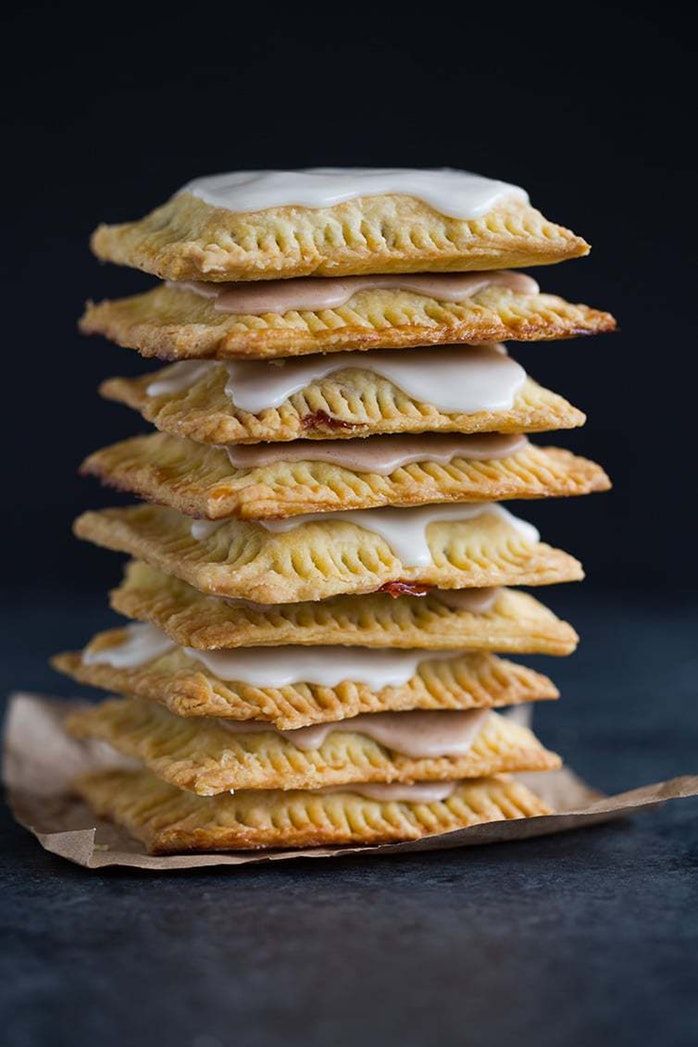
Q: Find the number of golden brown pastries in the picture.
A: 9